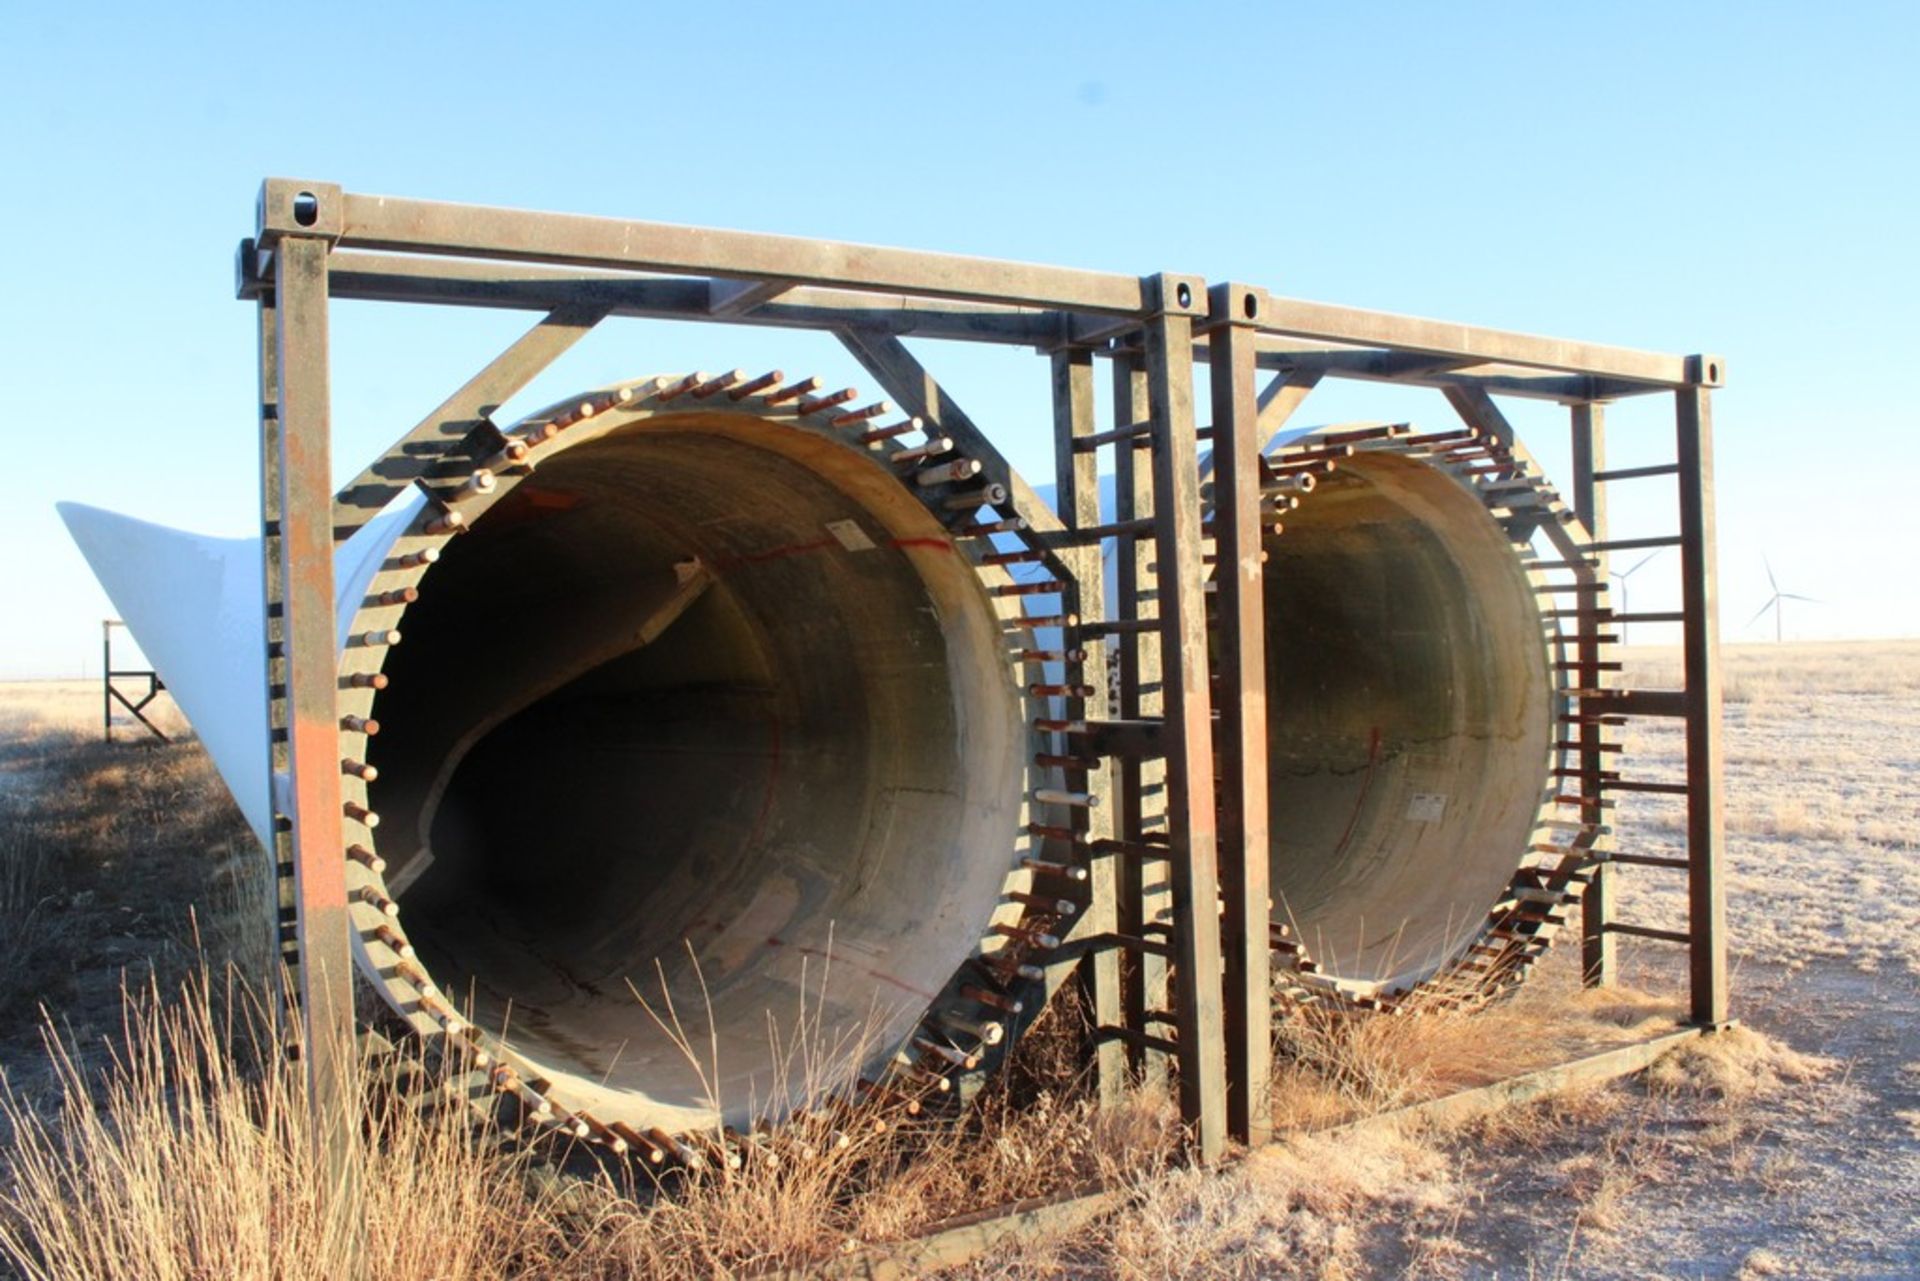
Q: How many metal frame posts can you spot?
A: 8